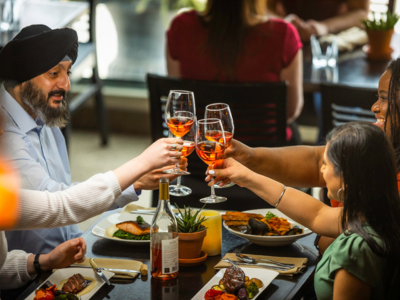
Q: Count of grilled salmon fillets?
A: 1